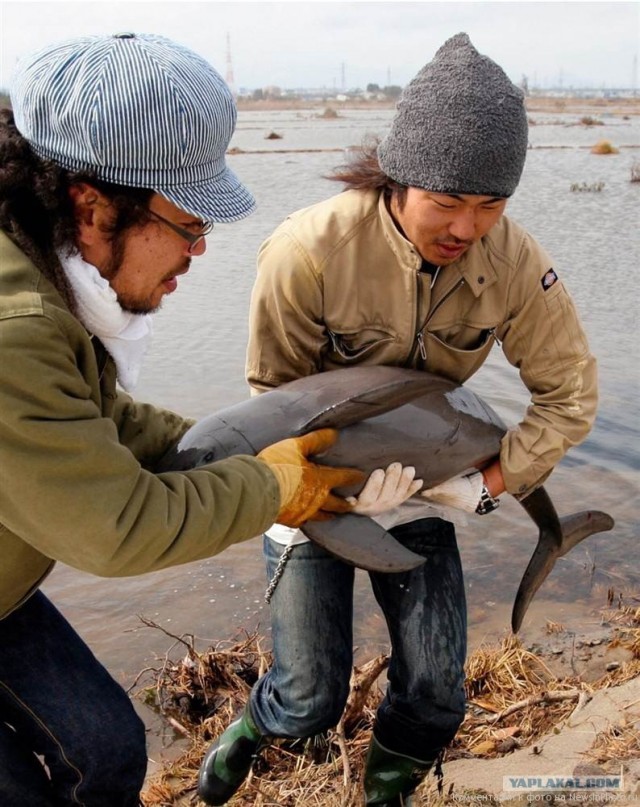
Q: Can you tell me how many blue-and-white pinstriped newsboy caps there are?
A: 1